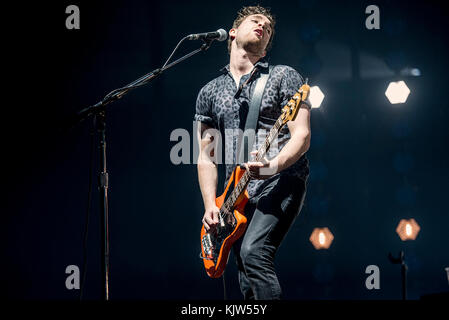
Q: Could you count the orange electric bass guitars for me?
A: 1